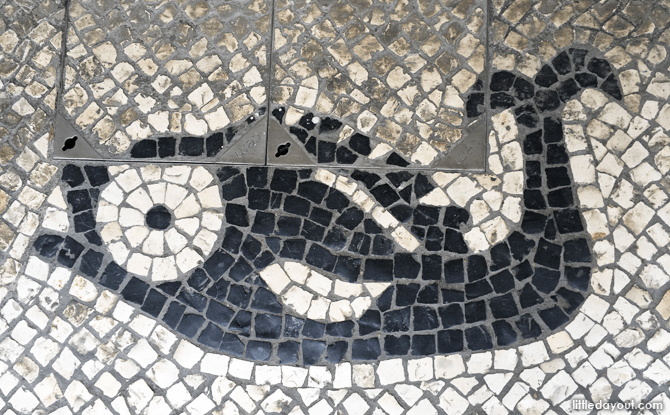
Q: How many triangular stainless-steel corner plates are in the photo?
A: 4